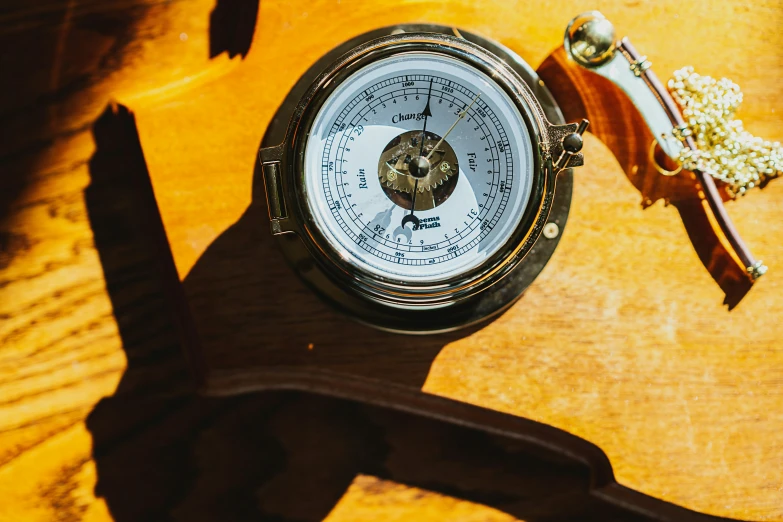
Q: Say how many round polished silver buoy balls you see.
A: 1